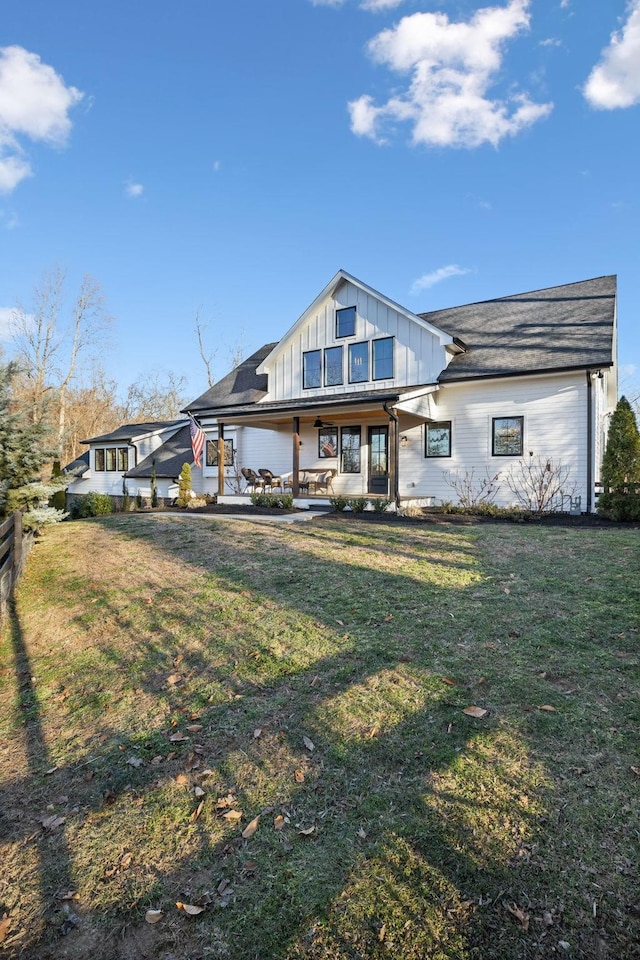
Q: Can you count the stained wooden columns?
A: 3